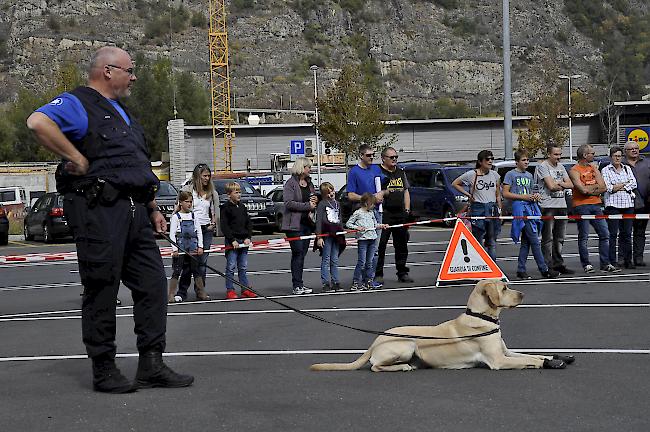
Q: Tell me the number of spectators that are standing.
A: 14